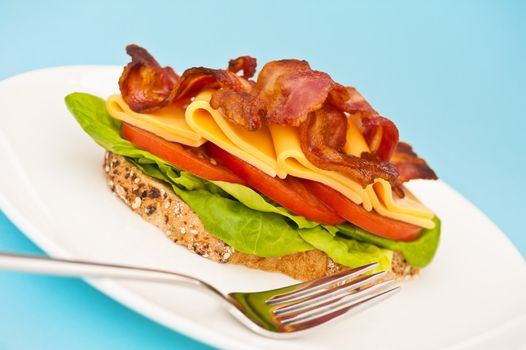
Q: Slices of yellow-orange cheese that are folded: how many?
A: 4